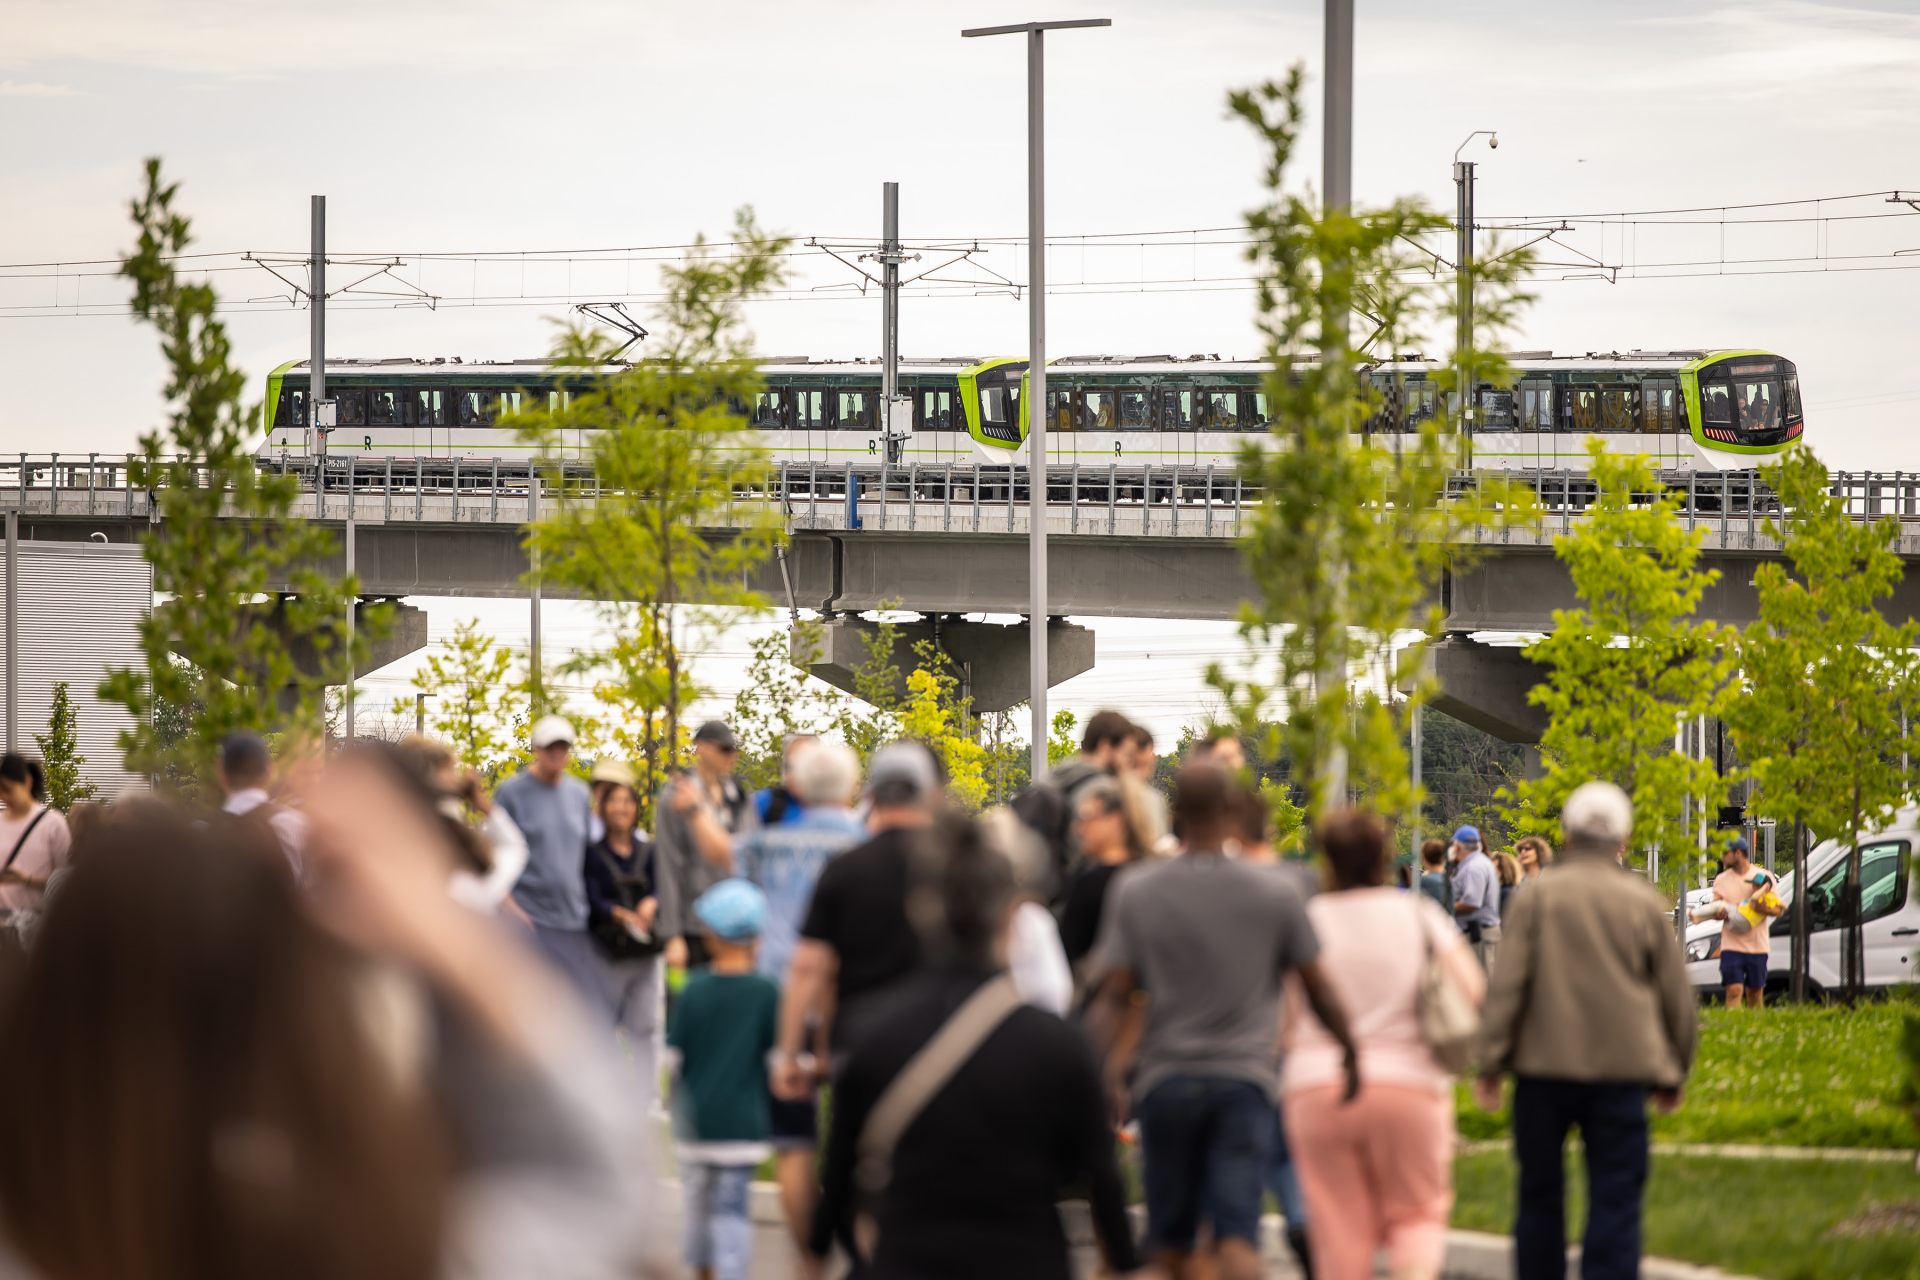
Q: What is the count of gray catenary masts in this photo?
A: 3